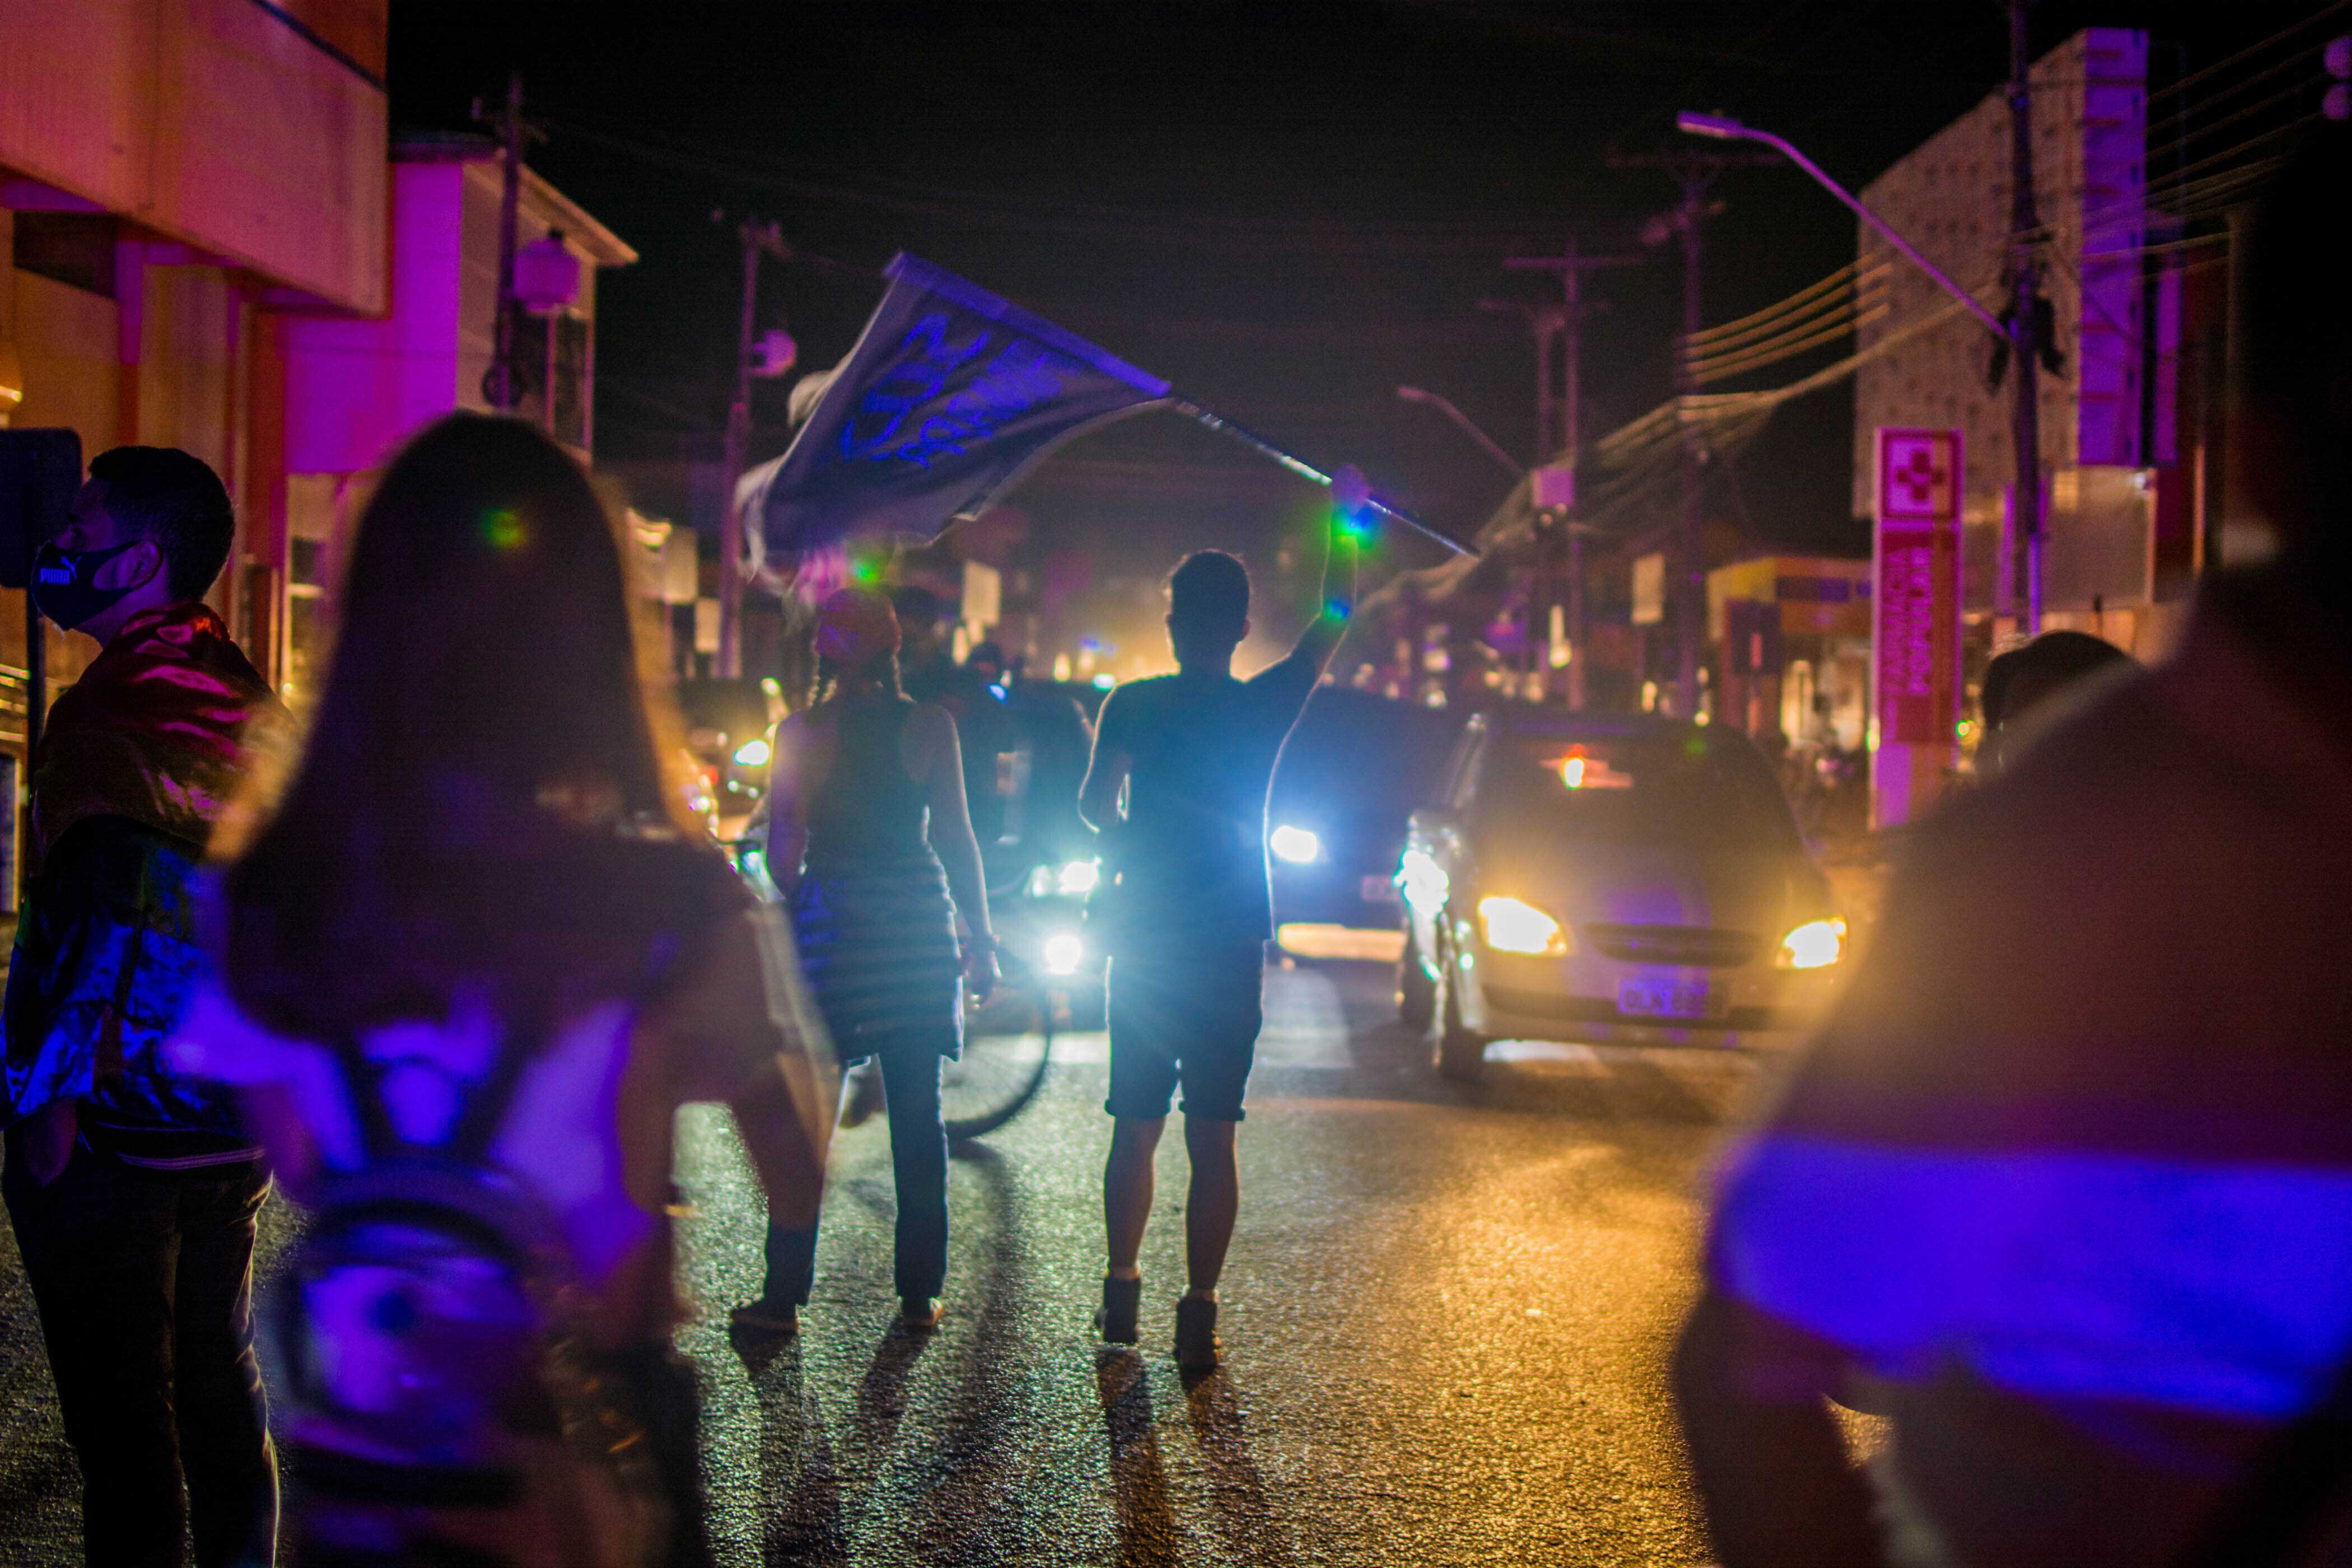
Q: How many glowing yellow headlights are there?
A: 2